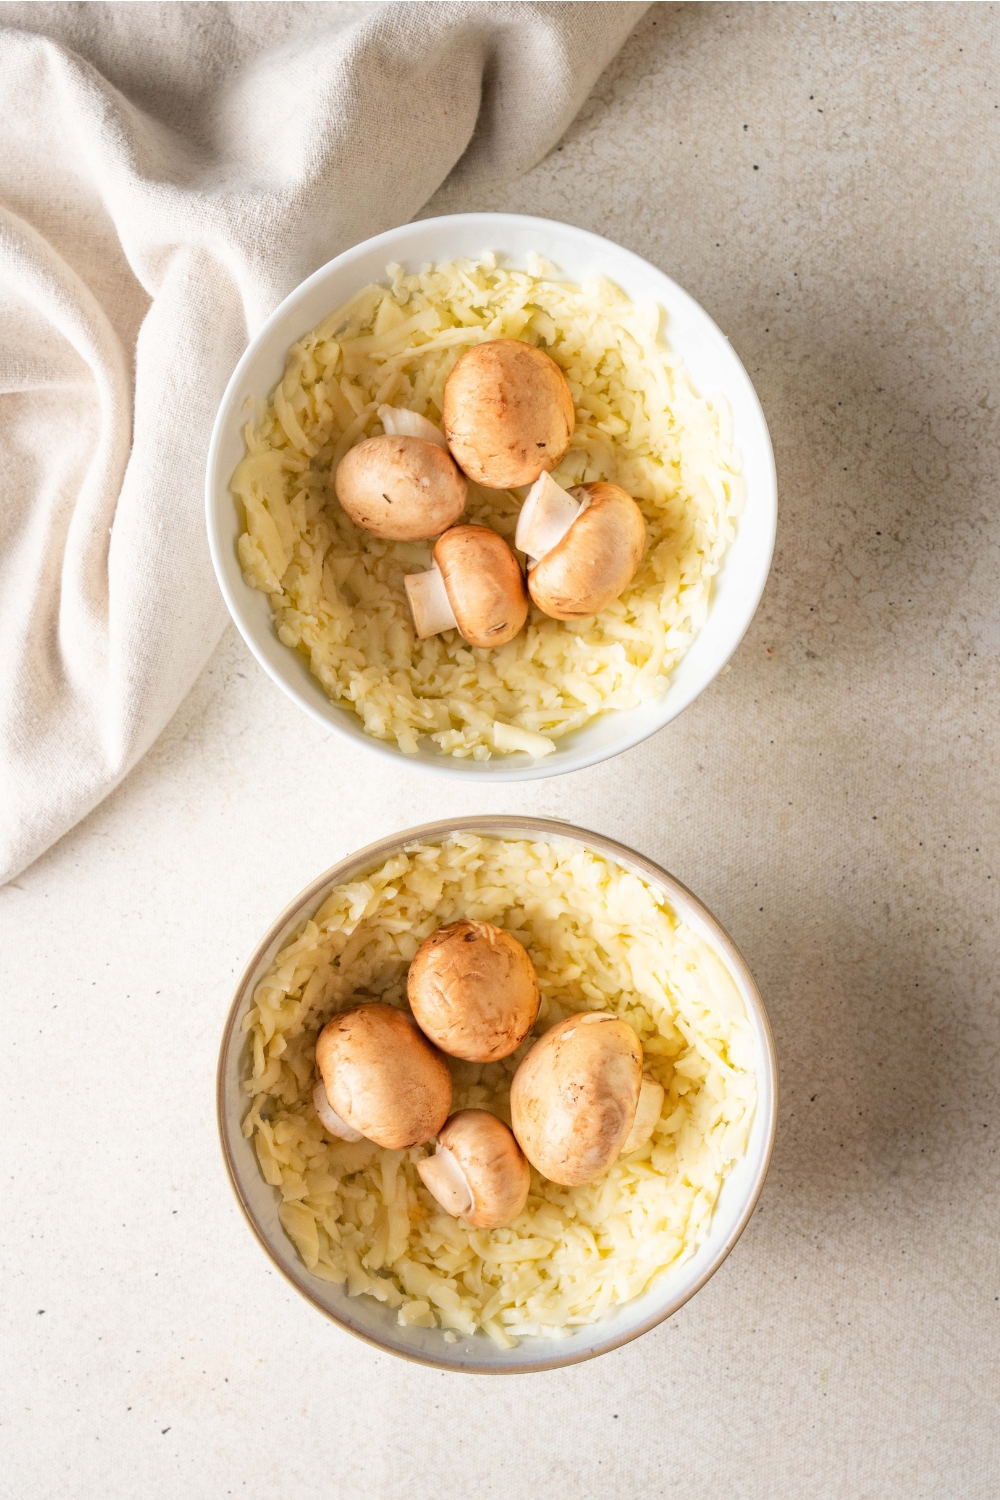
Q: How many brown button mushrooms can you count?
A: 8